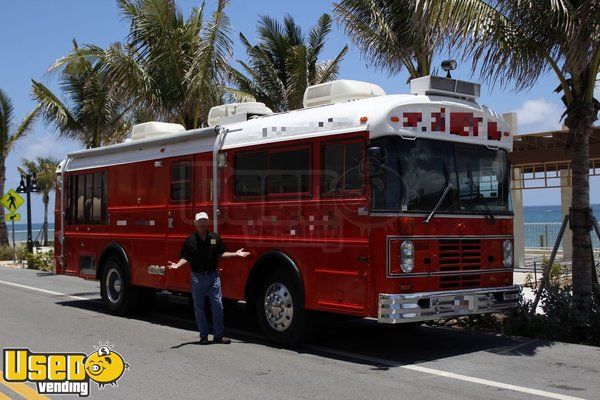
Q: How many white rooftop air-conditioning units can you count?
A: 3